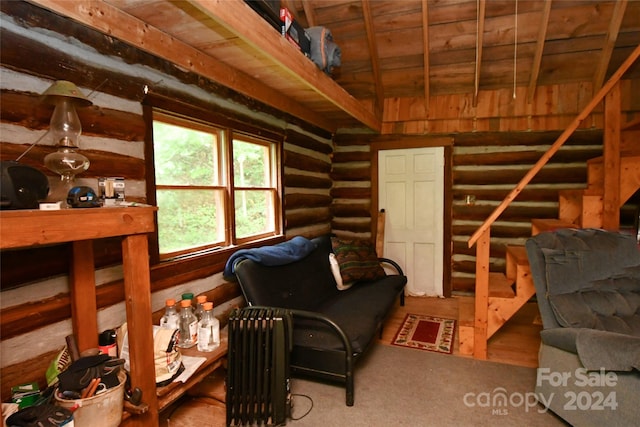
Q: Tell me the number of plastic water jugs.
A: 5